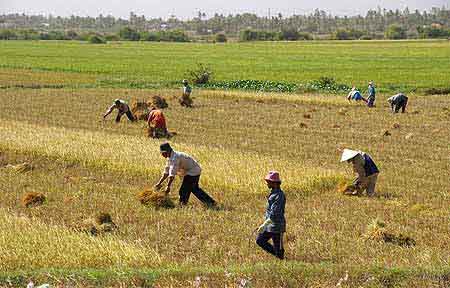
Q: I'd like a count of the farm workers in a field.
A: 9